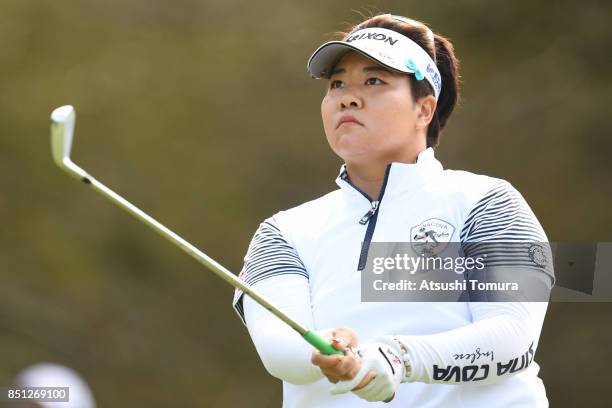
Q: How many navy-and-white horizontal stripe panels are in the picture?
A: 2